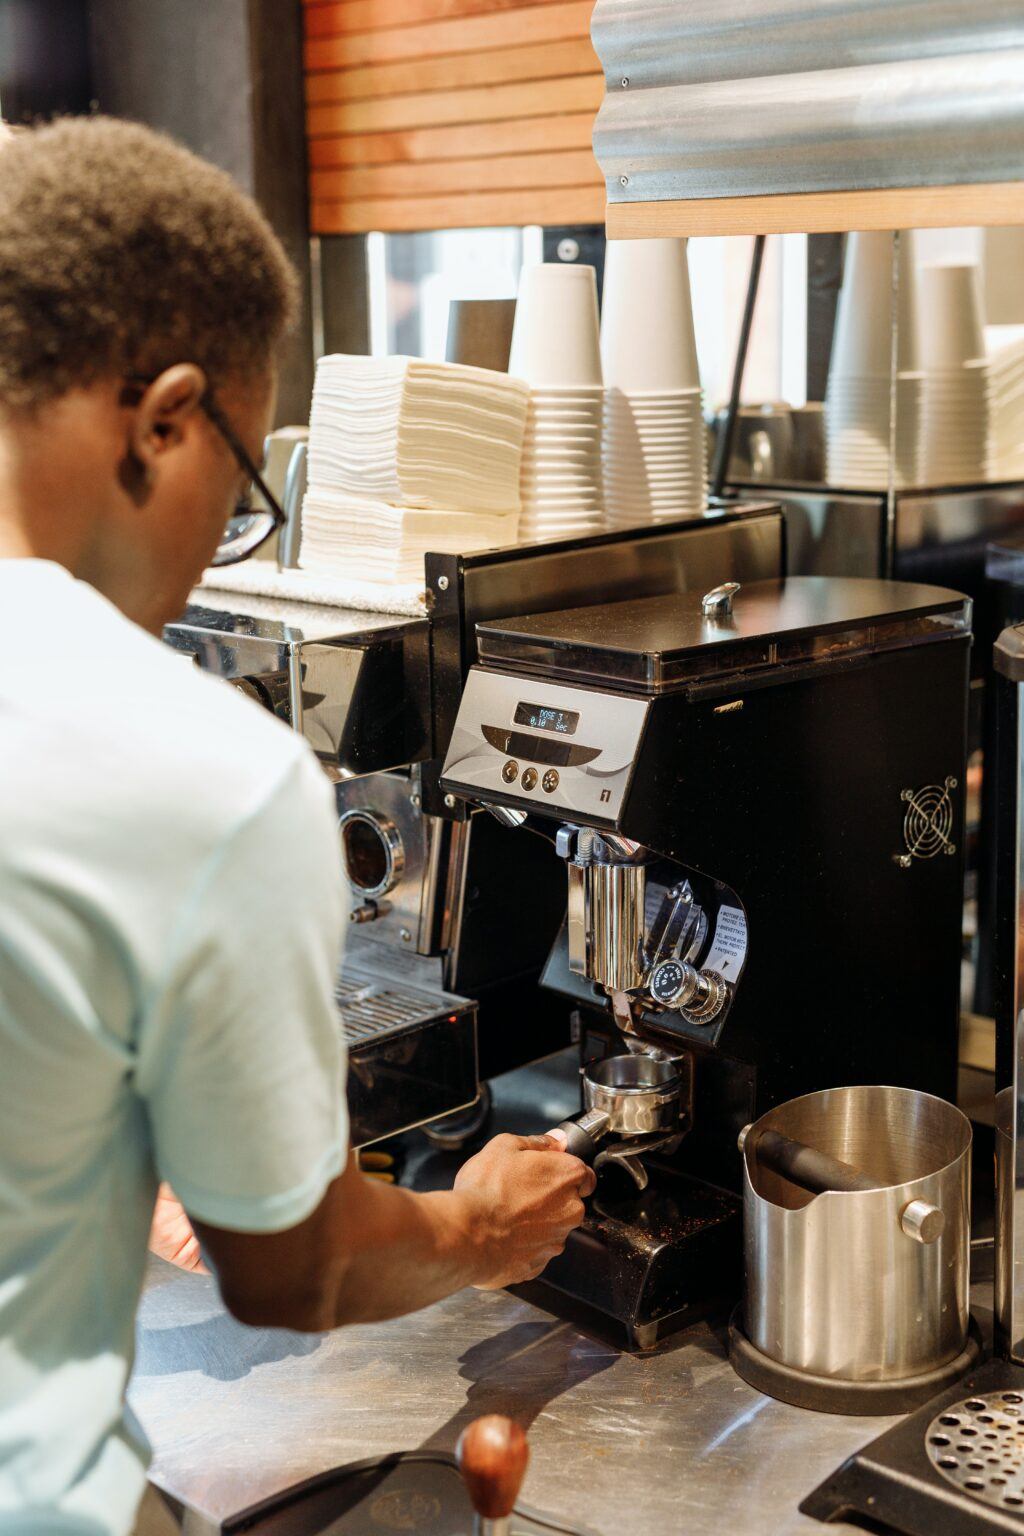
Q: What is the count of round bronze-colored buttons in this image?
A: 3